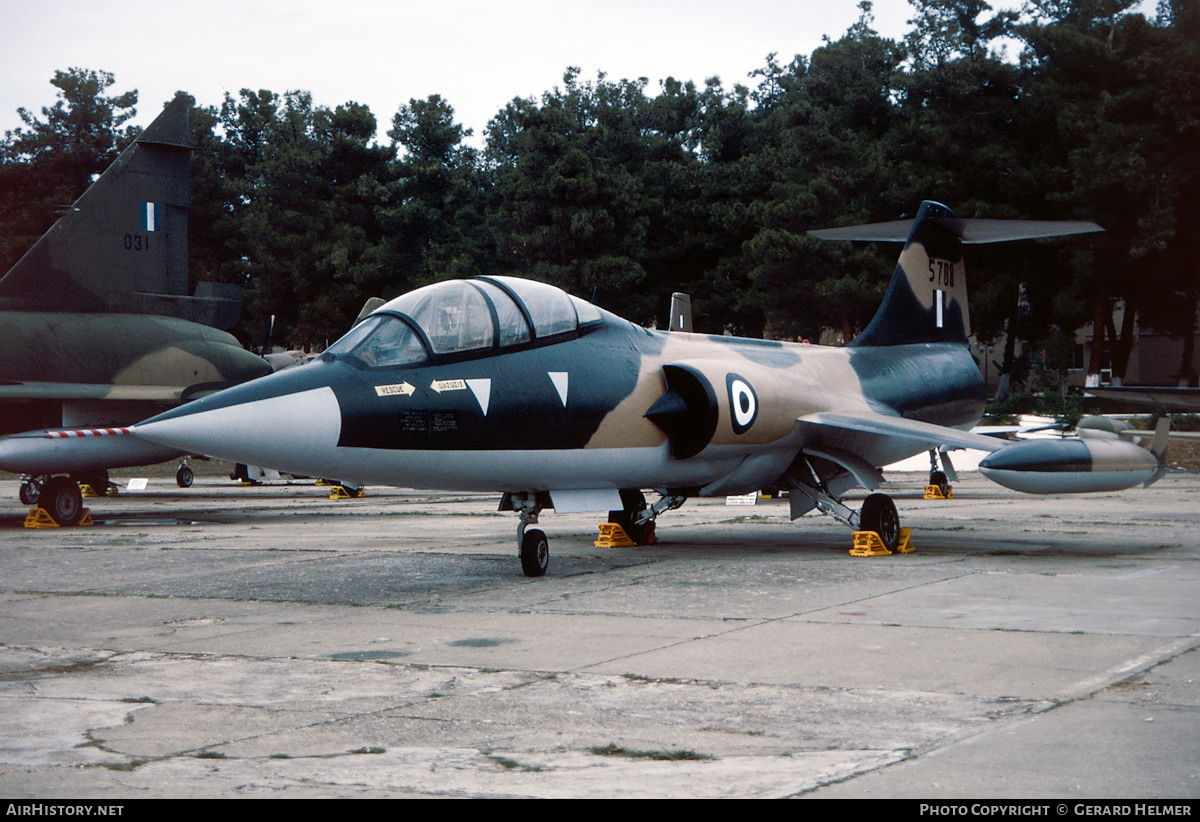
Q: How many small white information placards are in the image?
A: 2